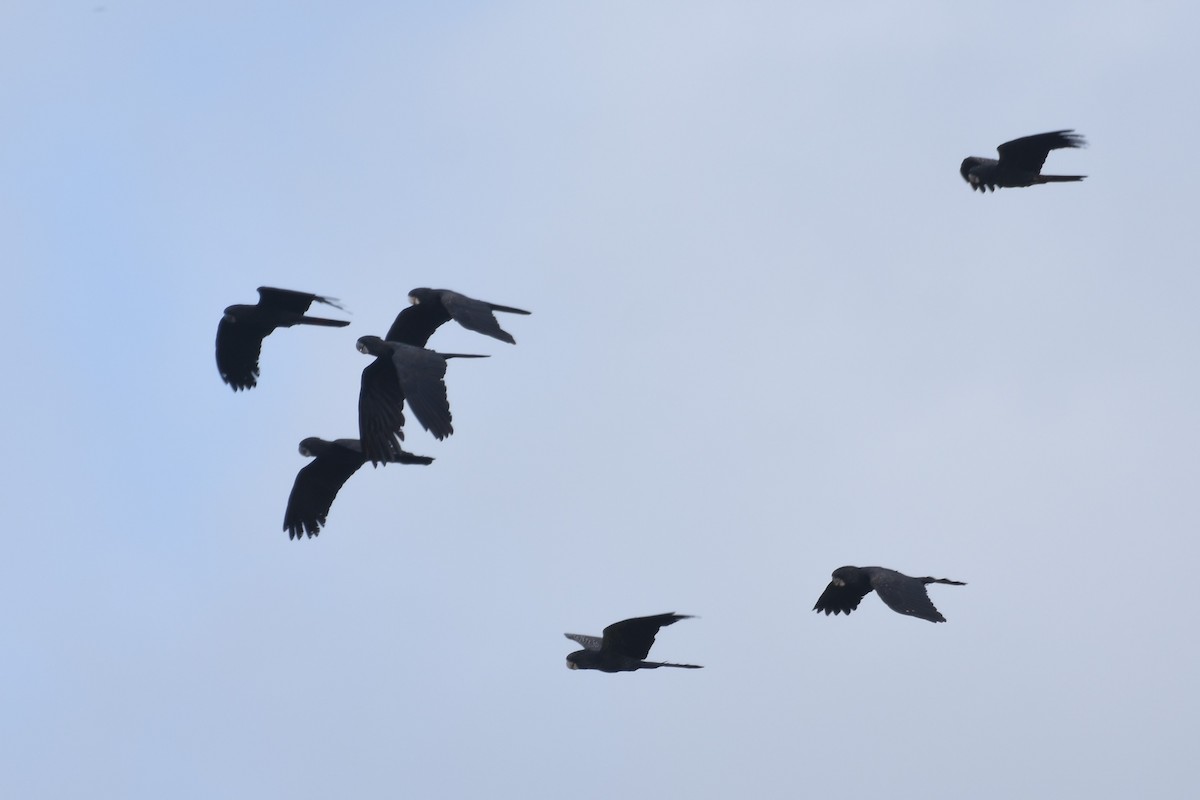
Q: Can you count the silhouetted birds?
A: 7